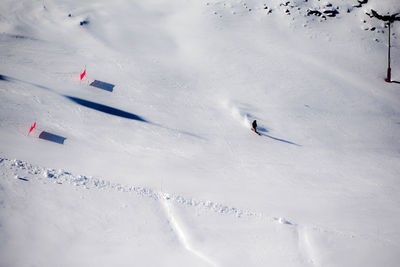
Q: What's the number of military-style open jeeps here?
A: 0